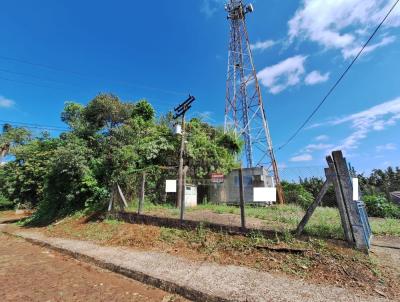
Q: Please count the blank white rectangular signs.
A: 3